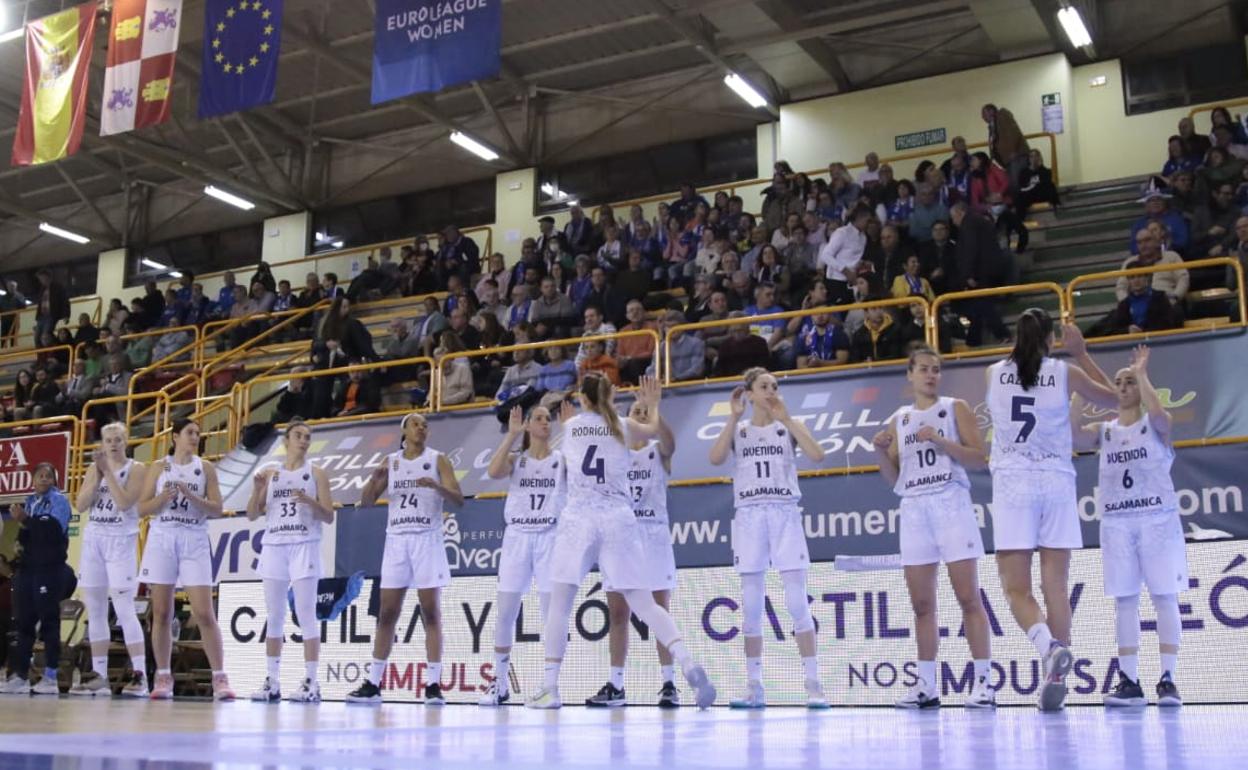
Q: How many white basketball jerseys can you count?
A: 11